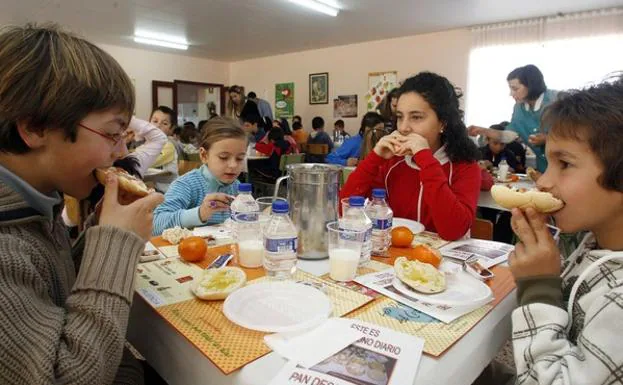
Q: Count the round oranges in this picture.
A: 3